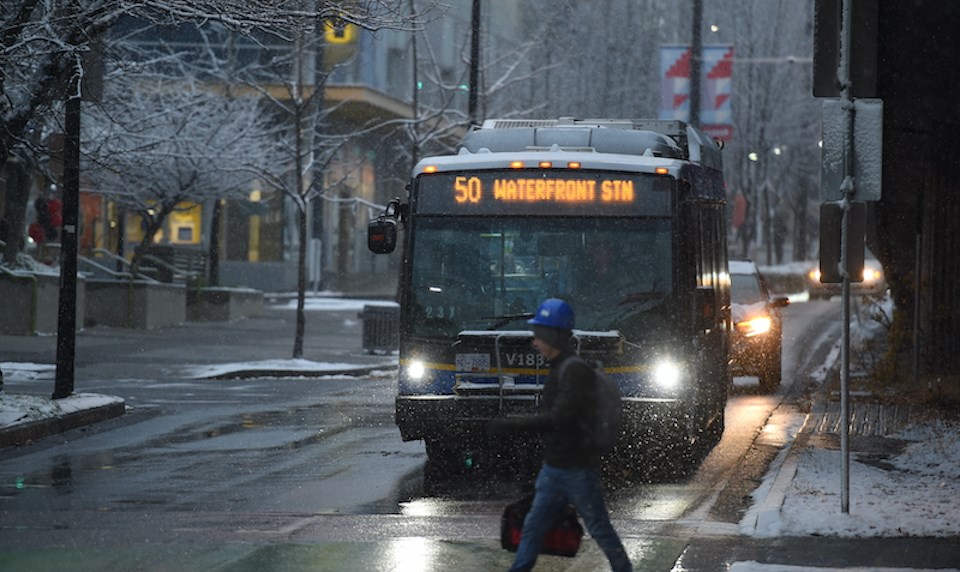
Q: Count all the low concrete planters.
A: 3